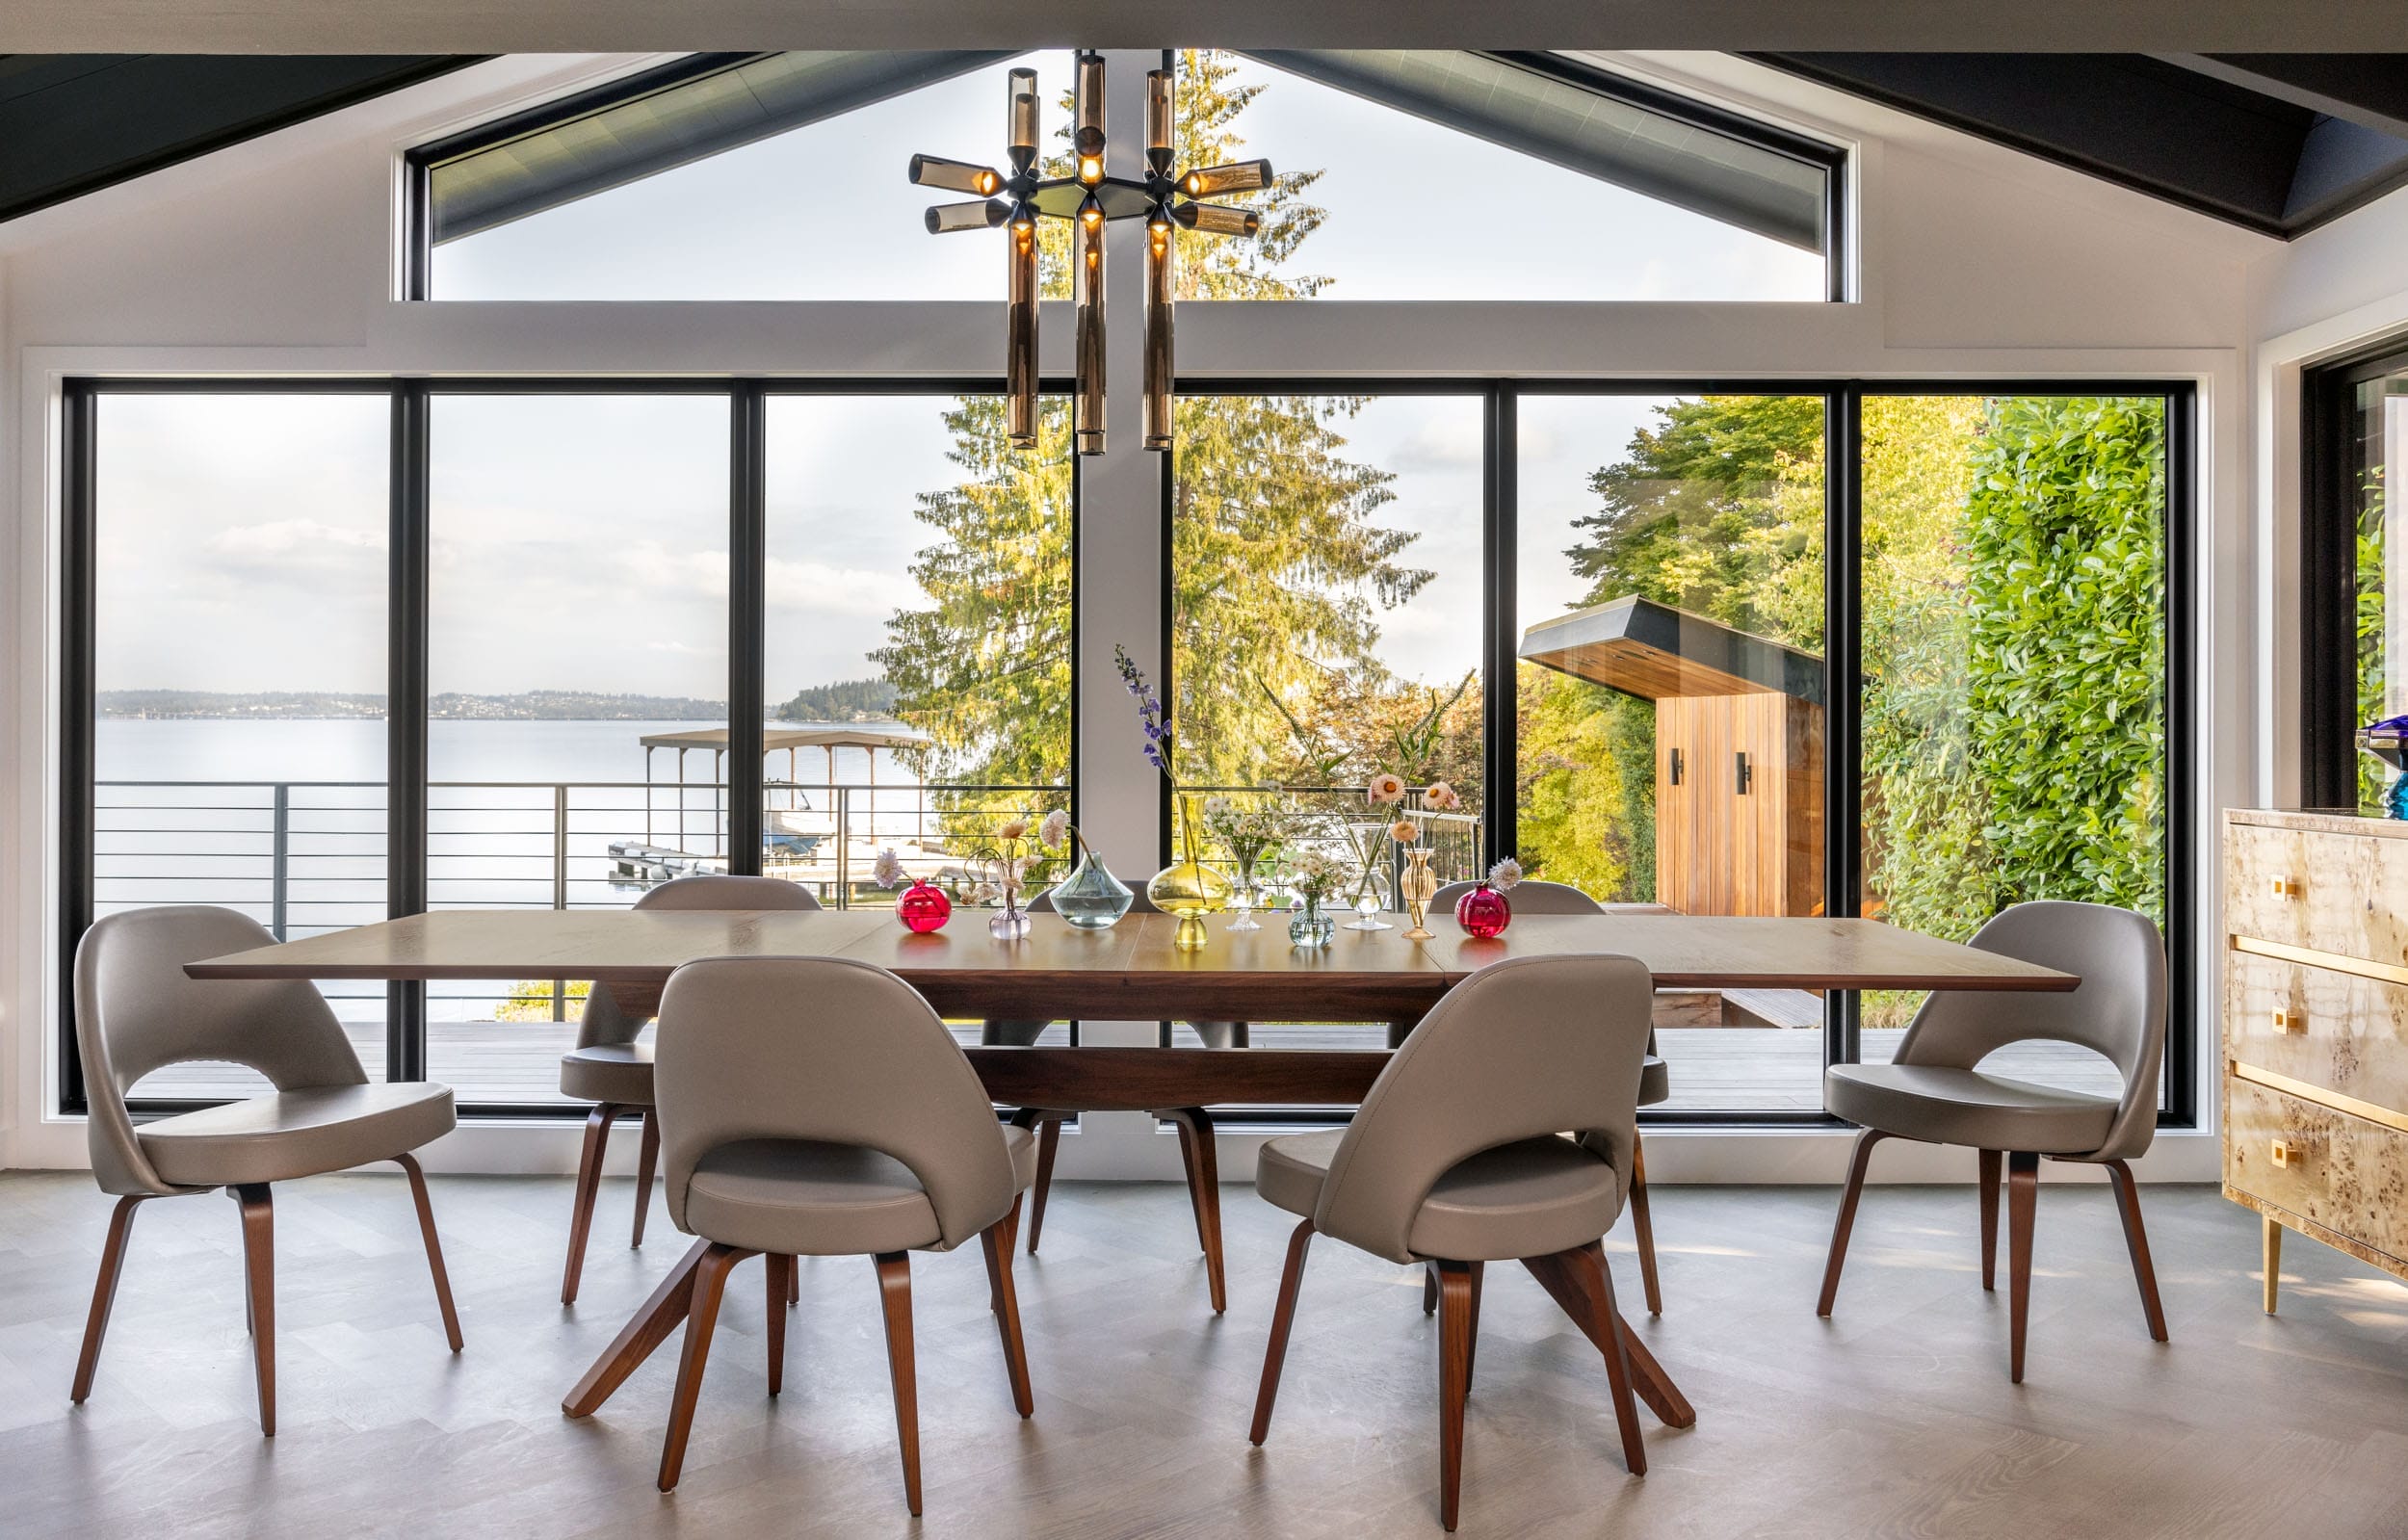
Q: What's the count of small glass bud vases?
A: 9